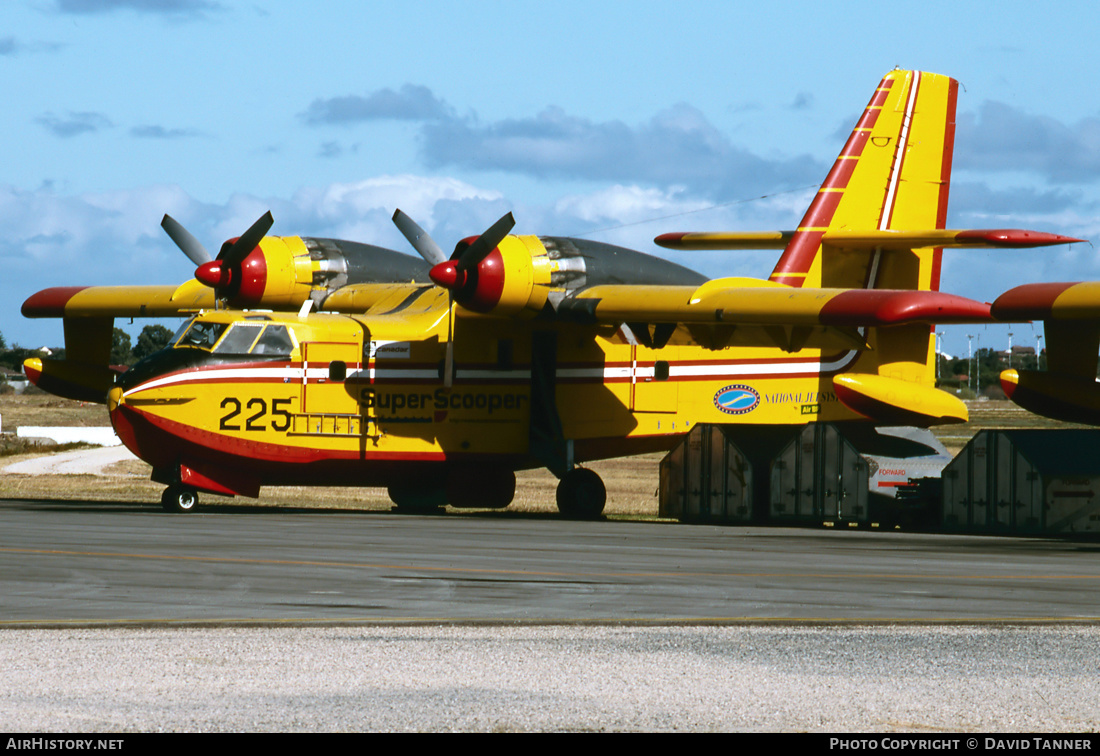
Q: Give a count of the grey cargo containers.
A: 3